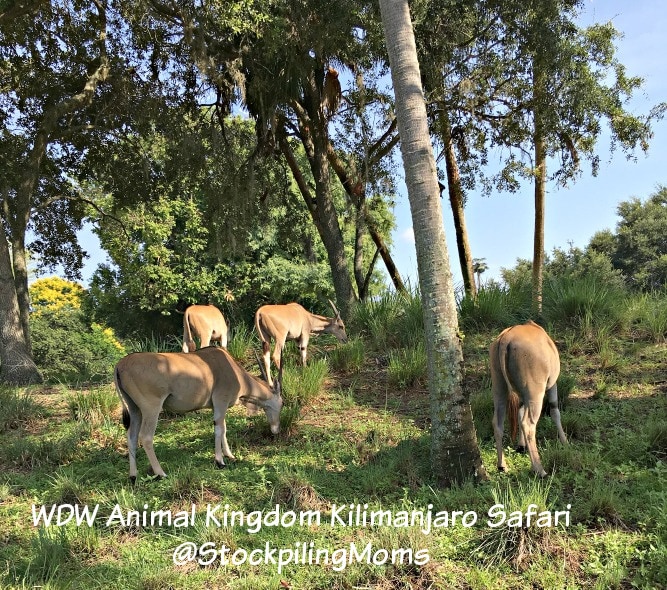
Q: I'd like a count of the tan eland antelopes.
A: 4